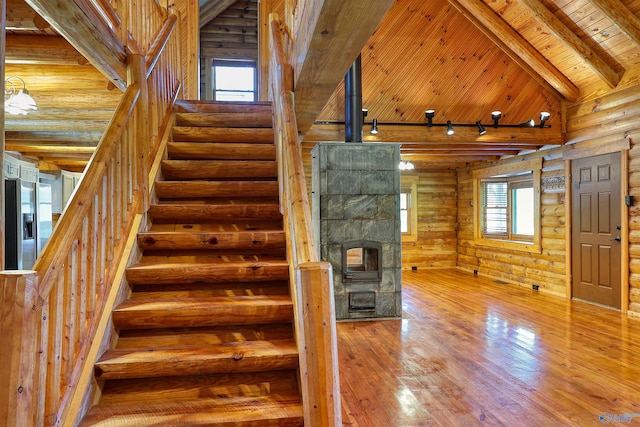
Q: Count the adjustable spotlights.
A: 8